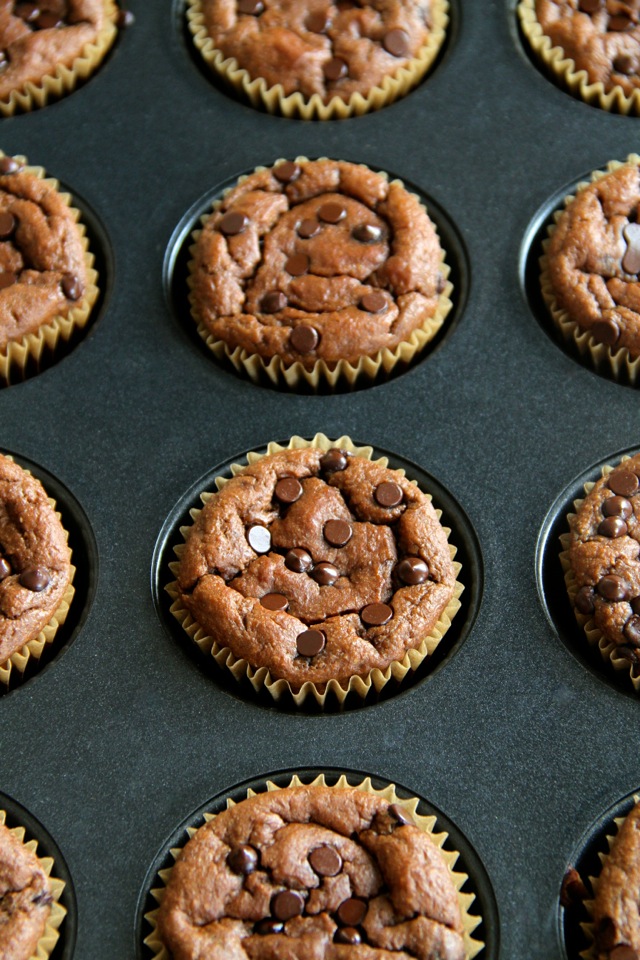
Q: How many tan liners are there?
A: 12